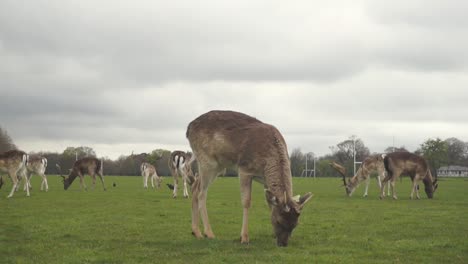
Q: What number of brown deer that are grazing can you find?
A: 8